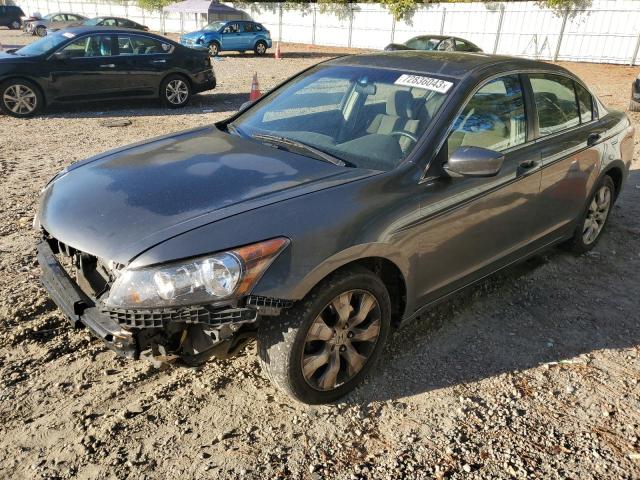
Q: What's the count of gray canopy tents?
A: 1